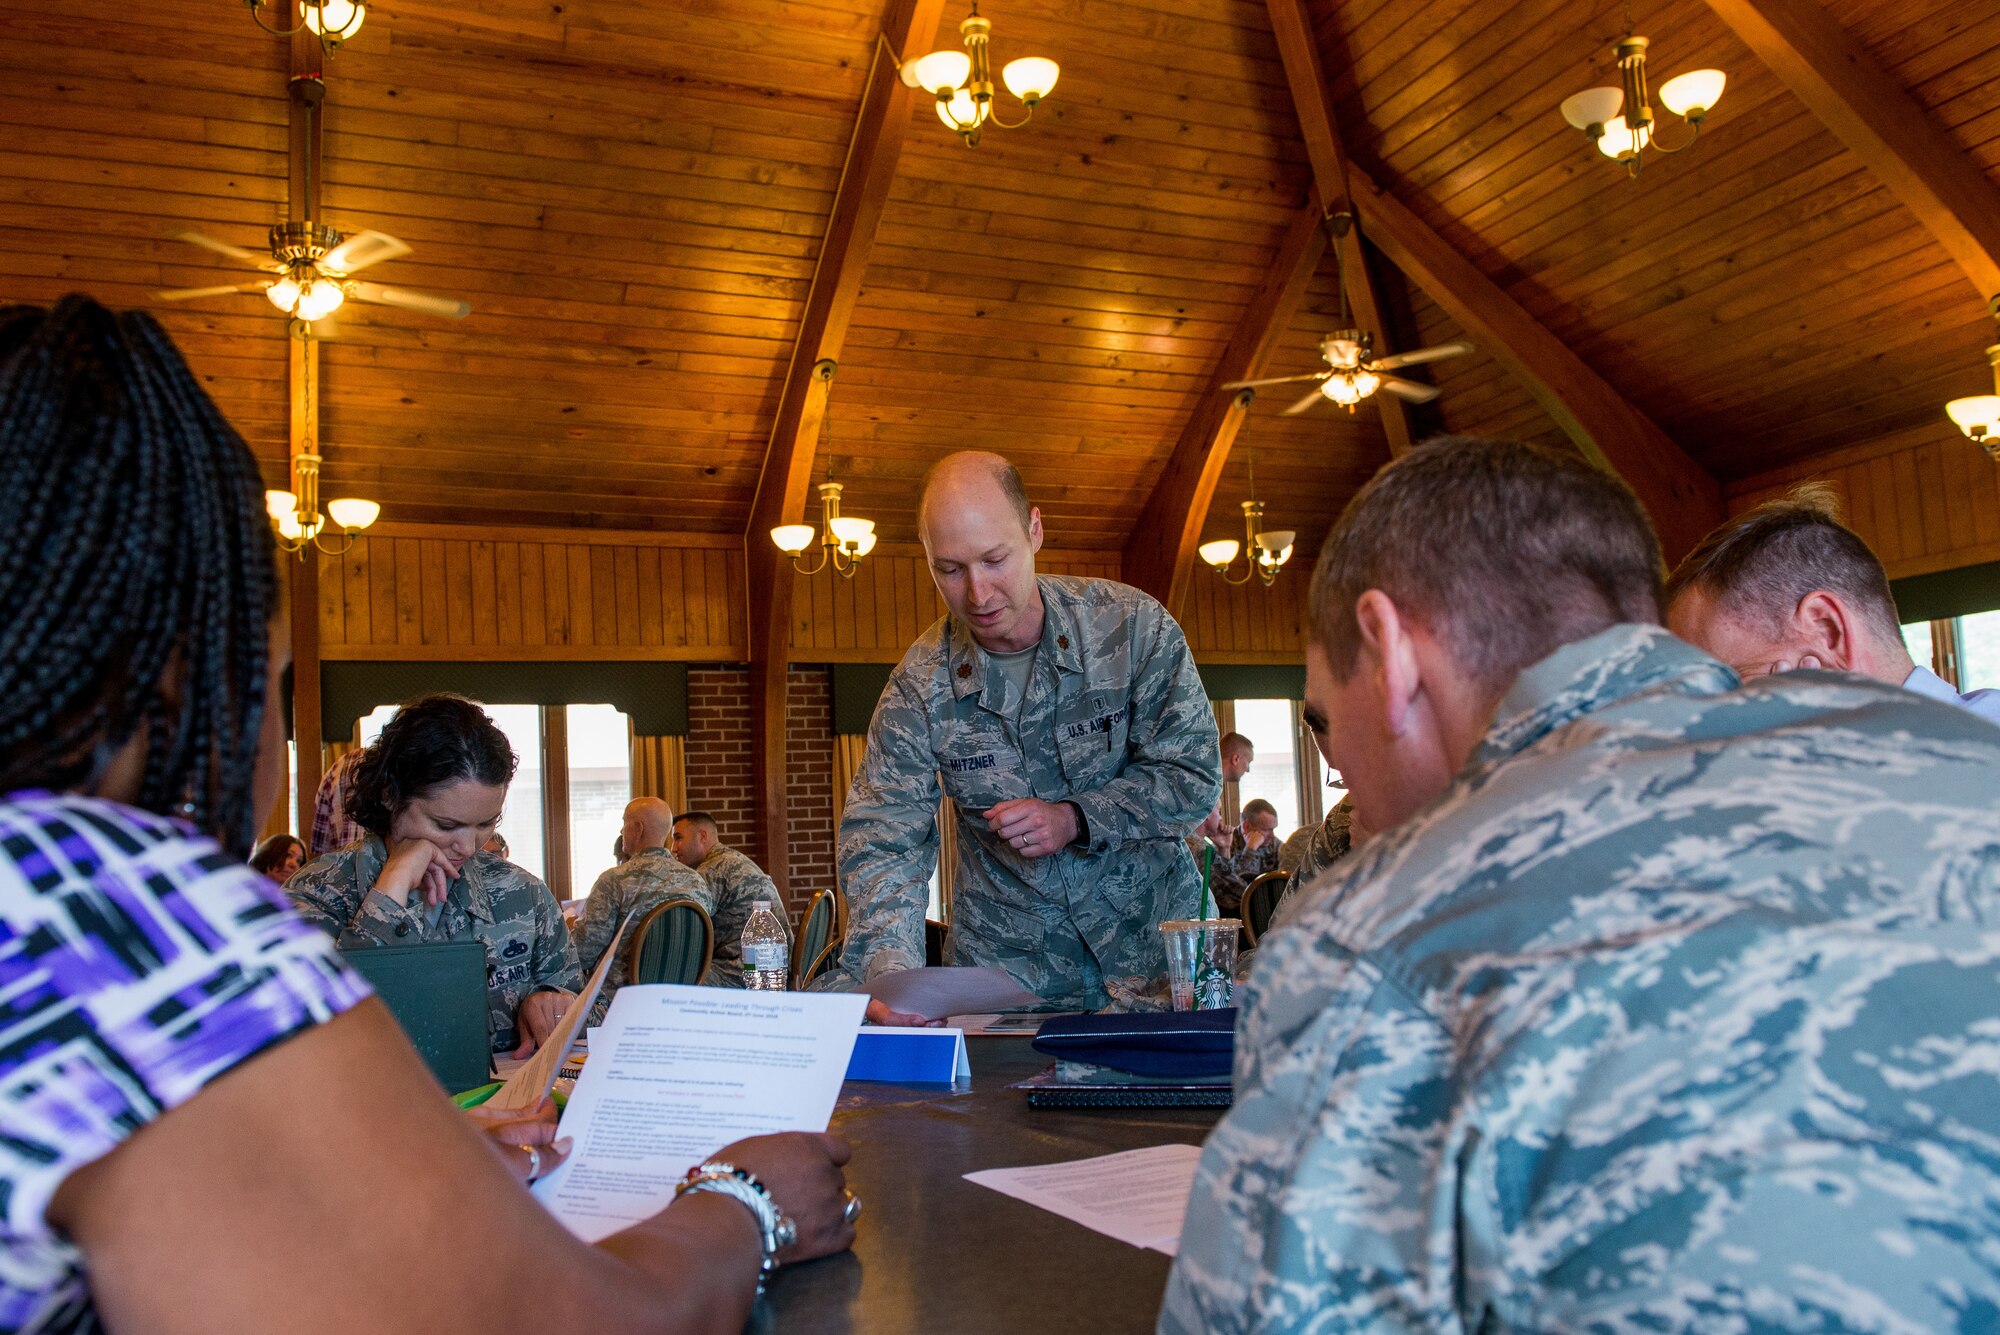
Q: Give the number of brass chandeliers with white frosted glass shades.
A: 7